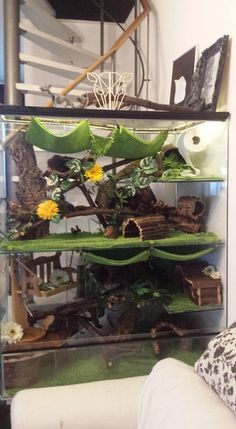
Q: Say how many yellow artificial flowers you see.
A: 2